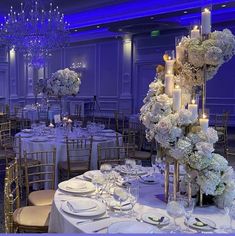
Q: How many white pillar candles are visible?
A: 8